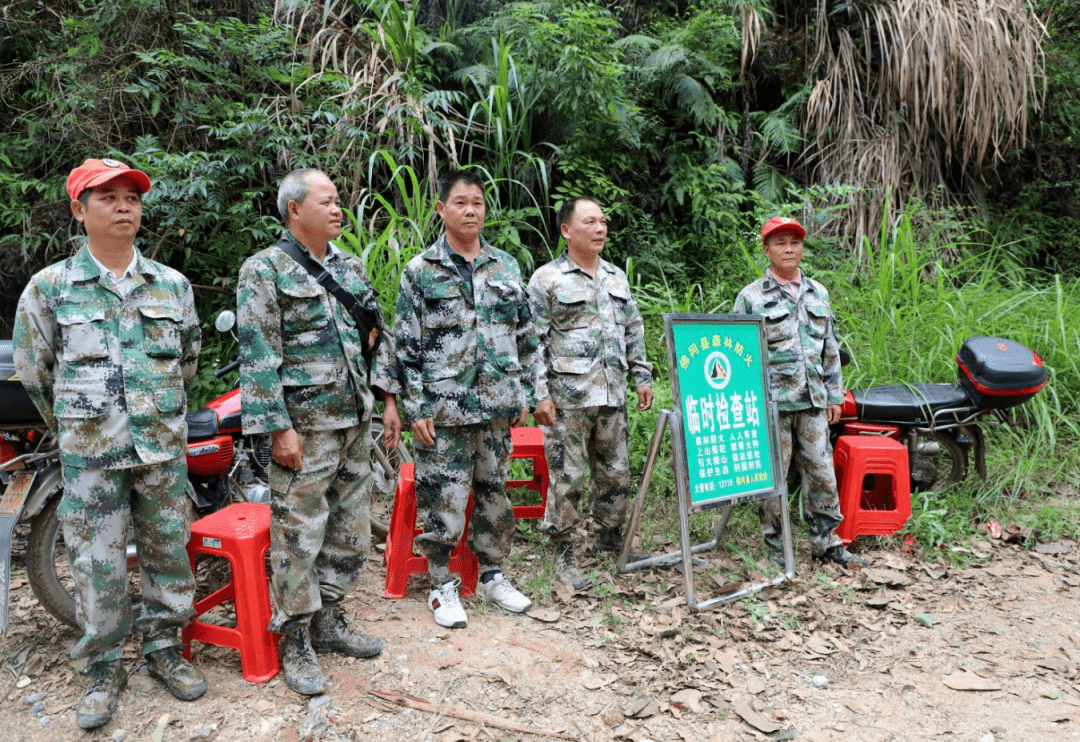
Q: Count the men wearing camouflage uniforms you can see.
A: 5